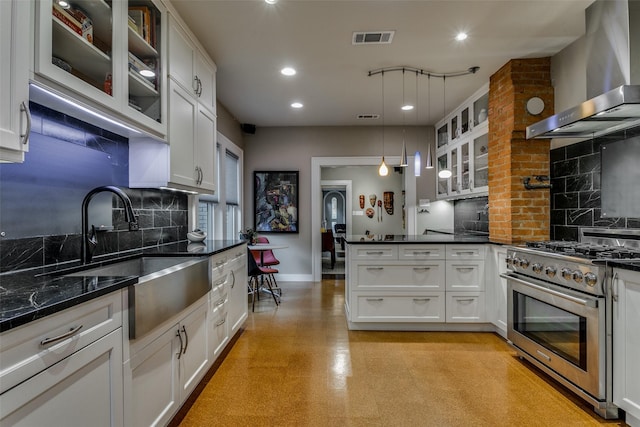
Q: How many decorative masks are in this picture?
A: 5